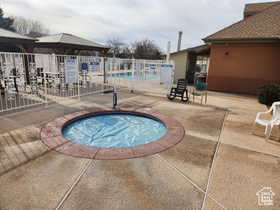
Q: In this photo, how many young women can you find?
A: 0